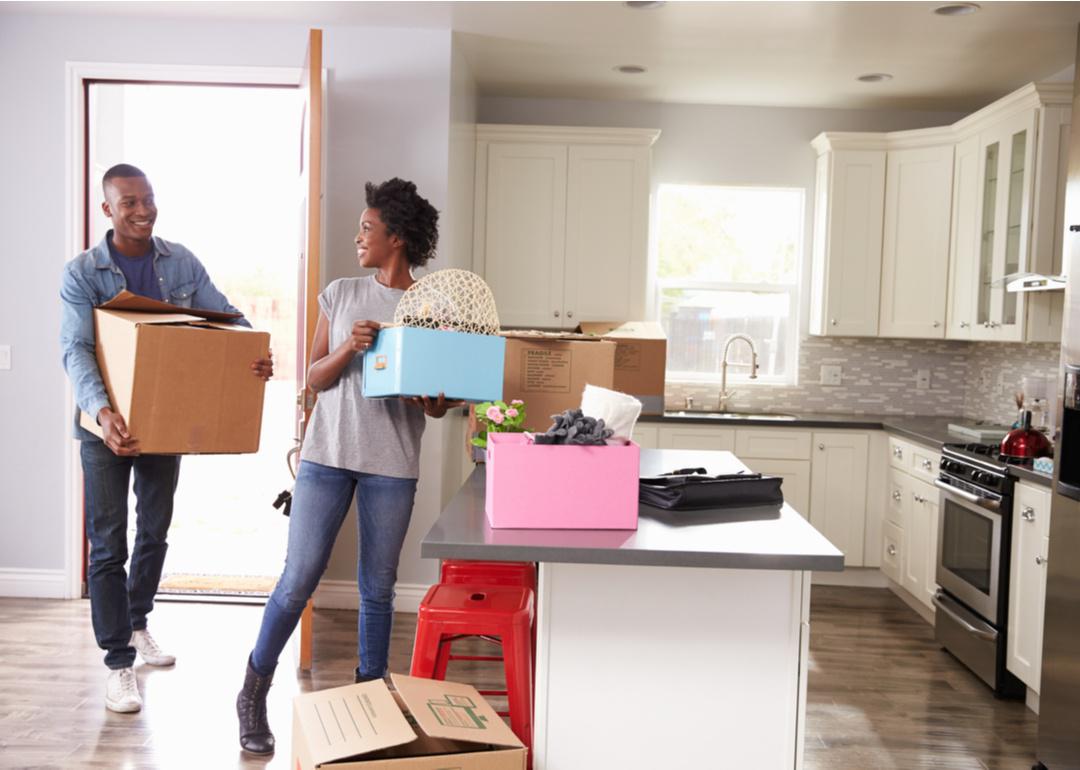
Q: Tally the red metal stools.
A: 2